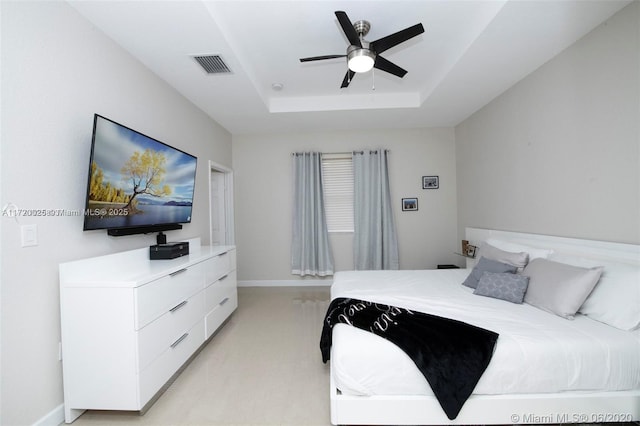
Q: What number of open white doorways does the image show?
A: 1